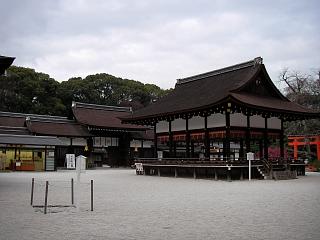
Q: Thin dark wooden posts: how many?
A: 4